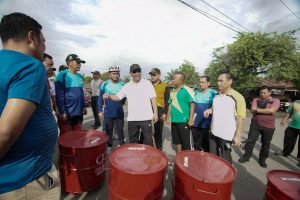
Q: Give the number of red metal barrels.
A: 4